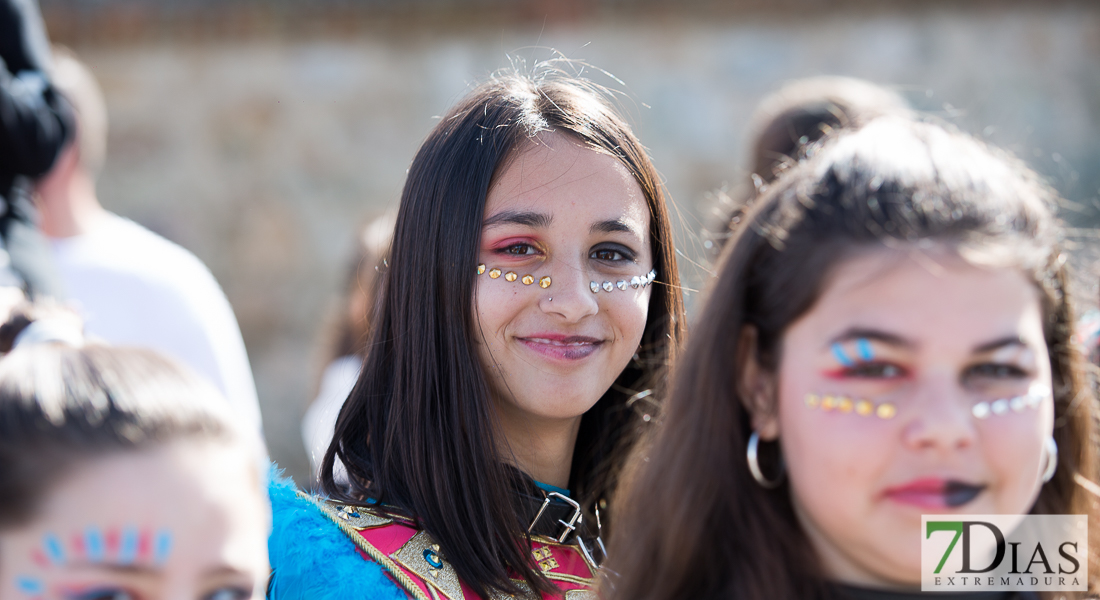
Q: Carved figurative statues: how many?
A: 0